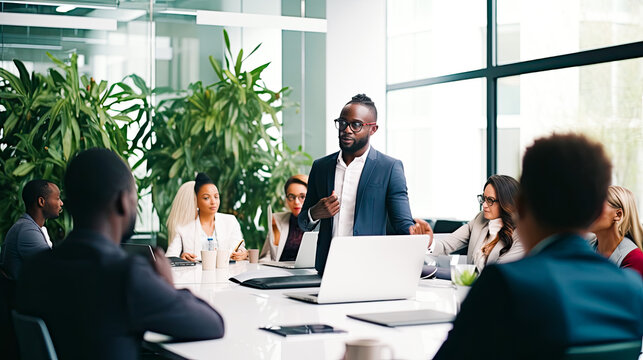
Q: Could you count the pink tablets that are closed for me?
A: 0